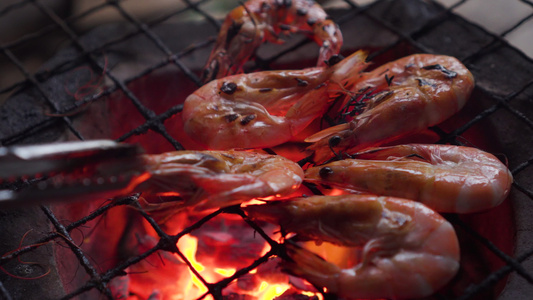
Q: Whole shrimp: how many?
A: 6